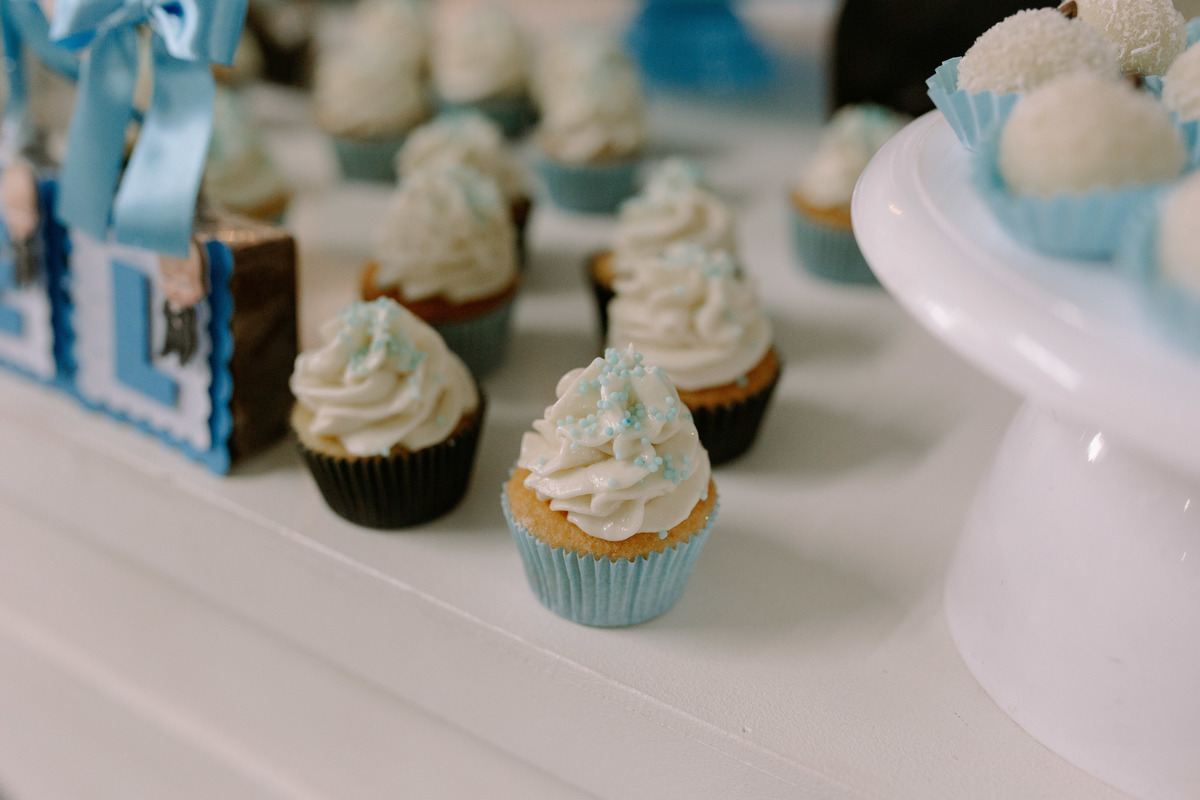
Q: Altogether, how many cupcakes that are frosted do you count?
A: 11